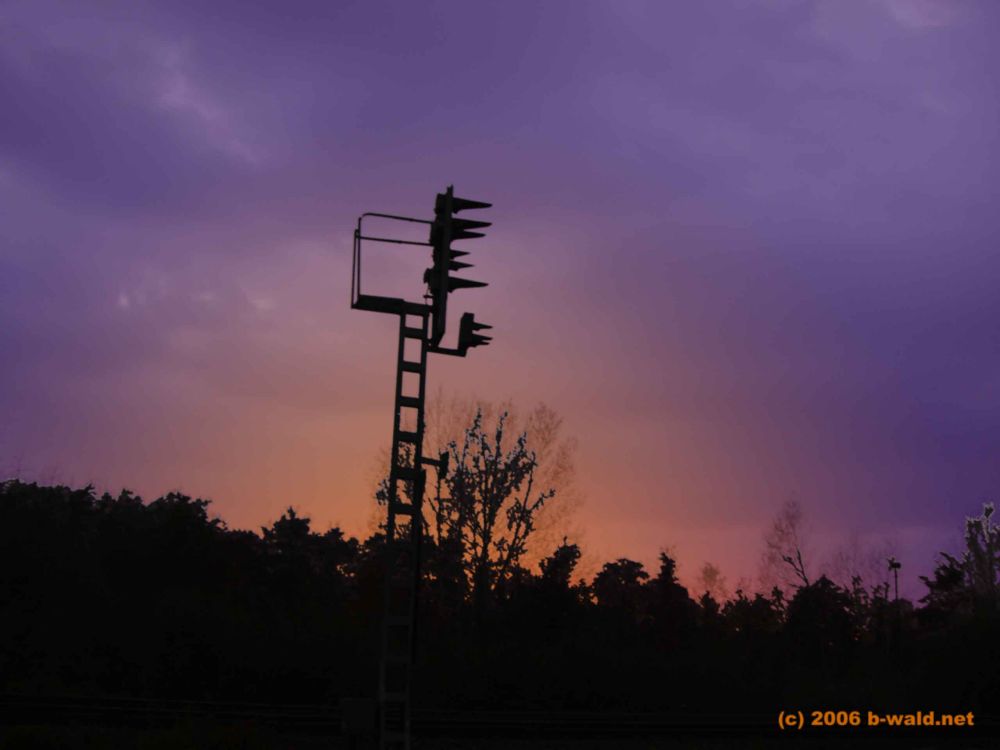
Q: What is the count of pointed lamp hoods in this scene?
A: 9